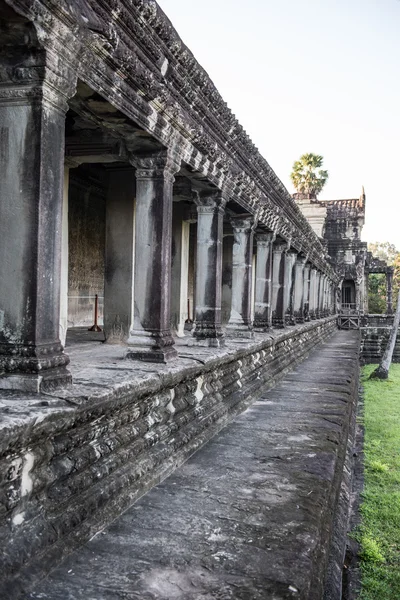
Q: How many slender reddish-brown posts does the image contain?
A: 2